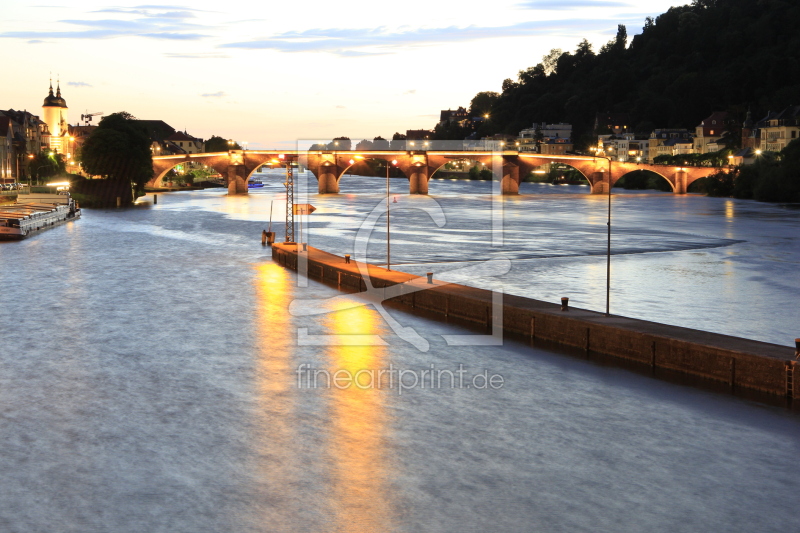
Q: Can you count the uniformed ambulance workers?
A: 0